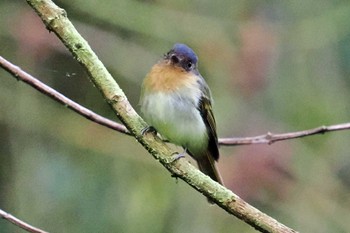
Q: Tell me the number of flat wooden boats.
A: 0